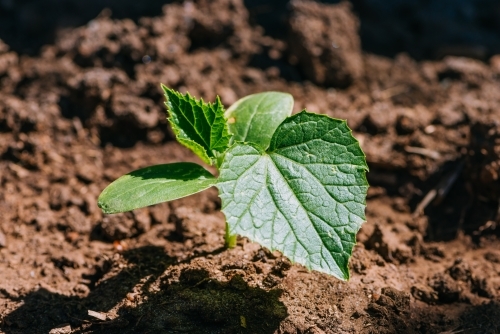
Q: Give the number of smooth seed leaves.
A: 2